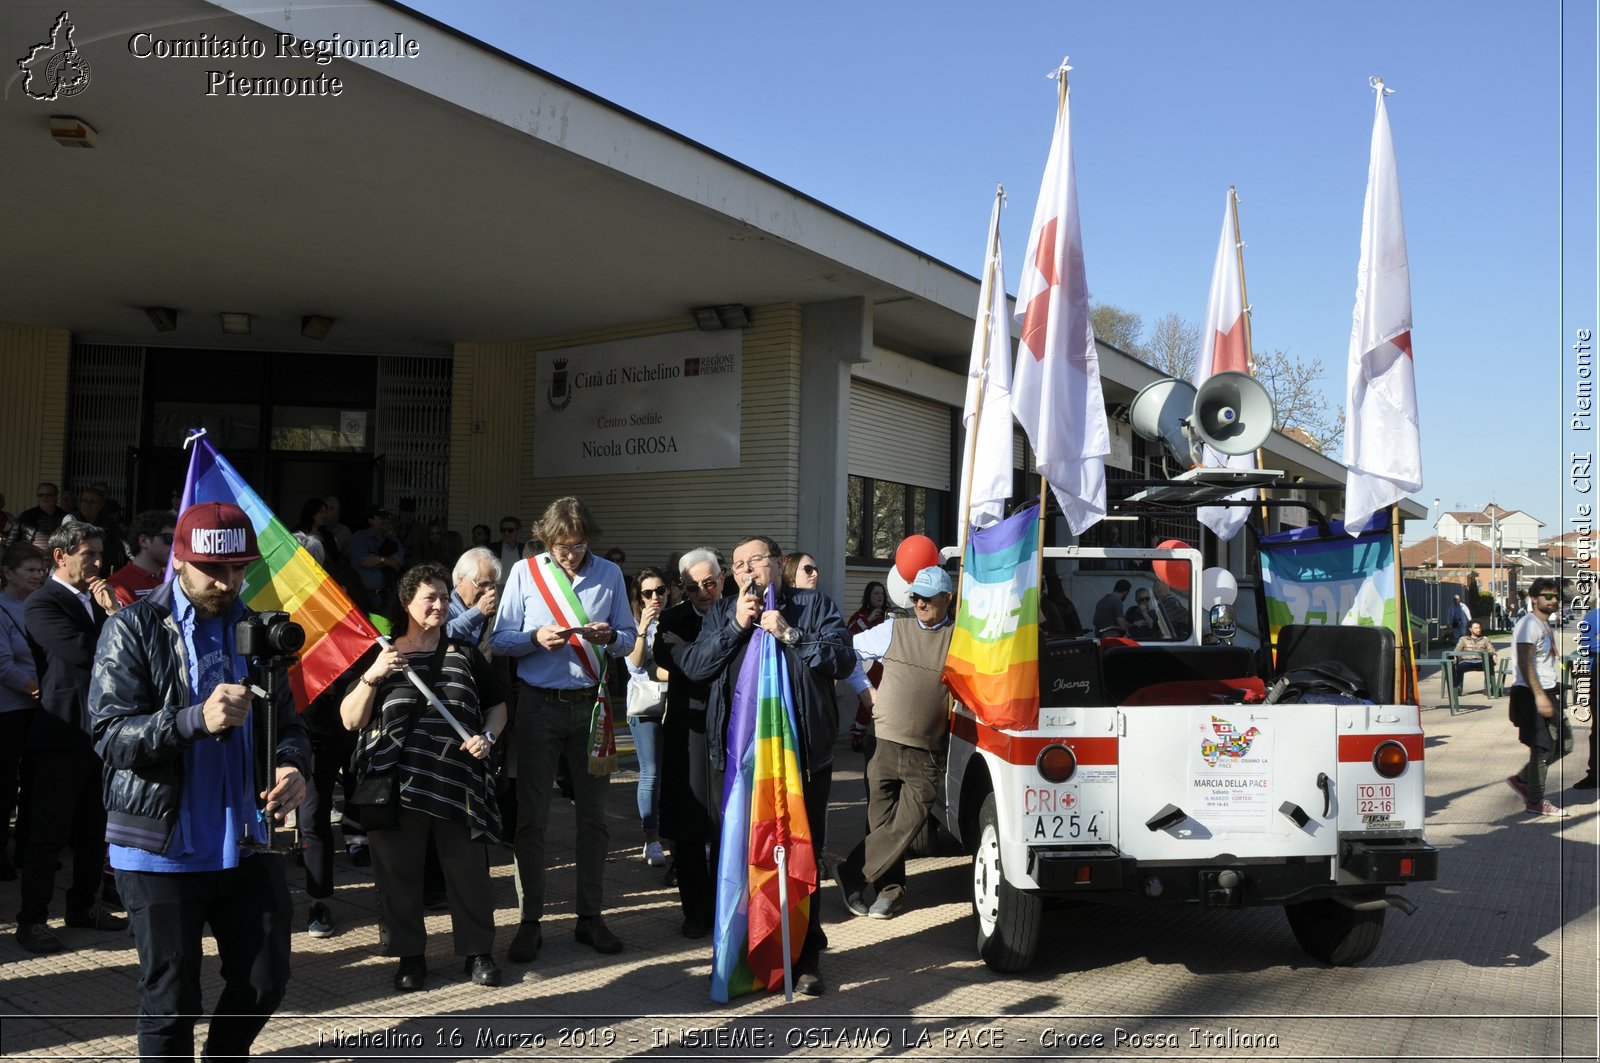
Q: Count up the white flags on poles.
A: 4